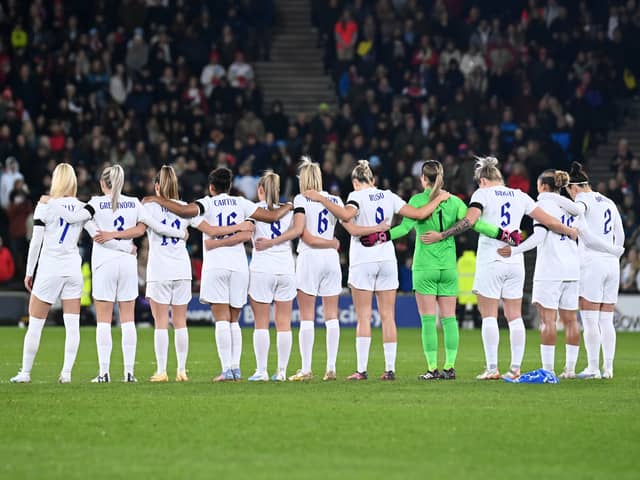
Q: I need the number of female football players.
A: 11